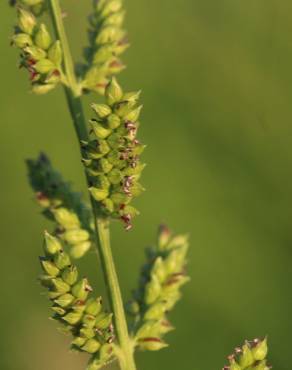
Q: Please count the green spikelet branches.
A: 7